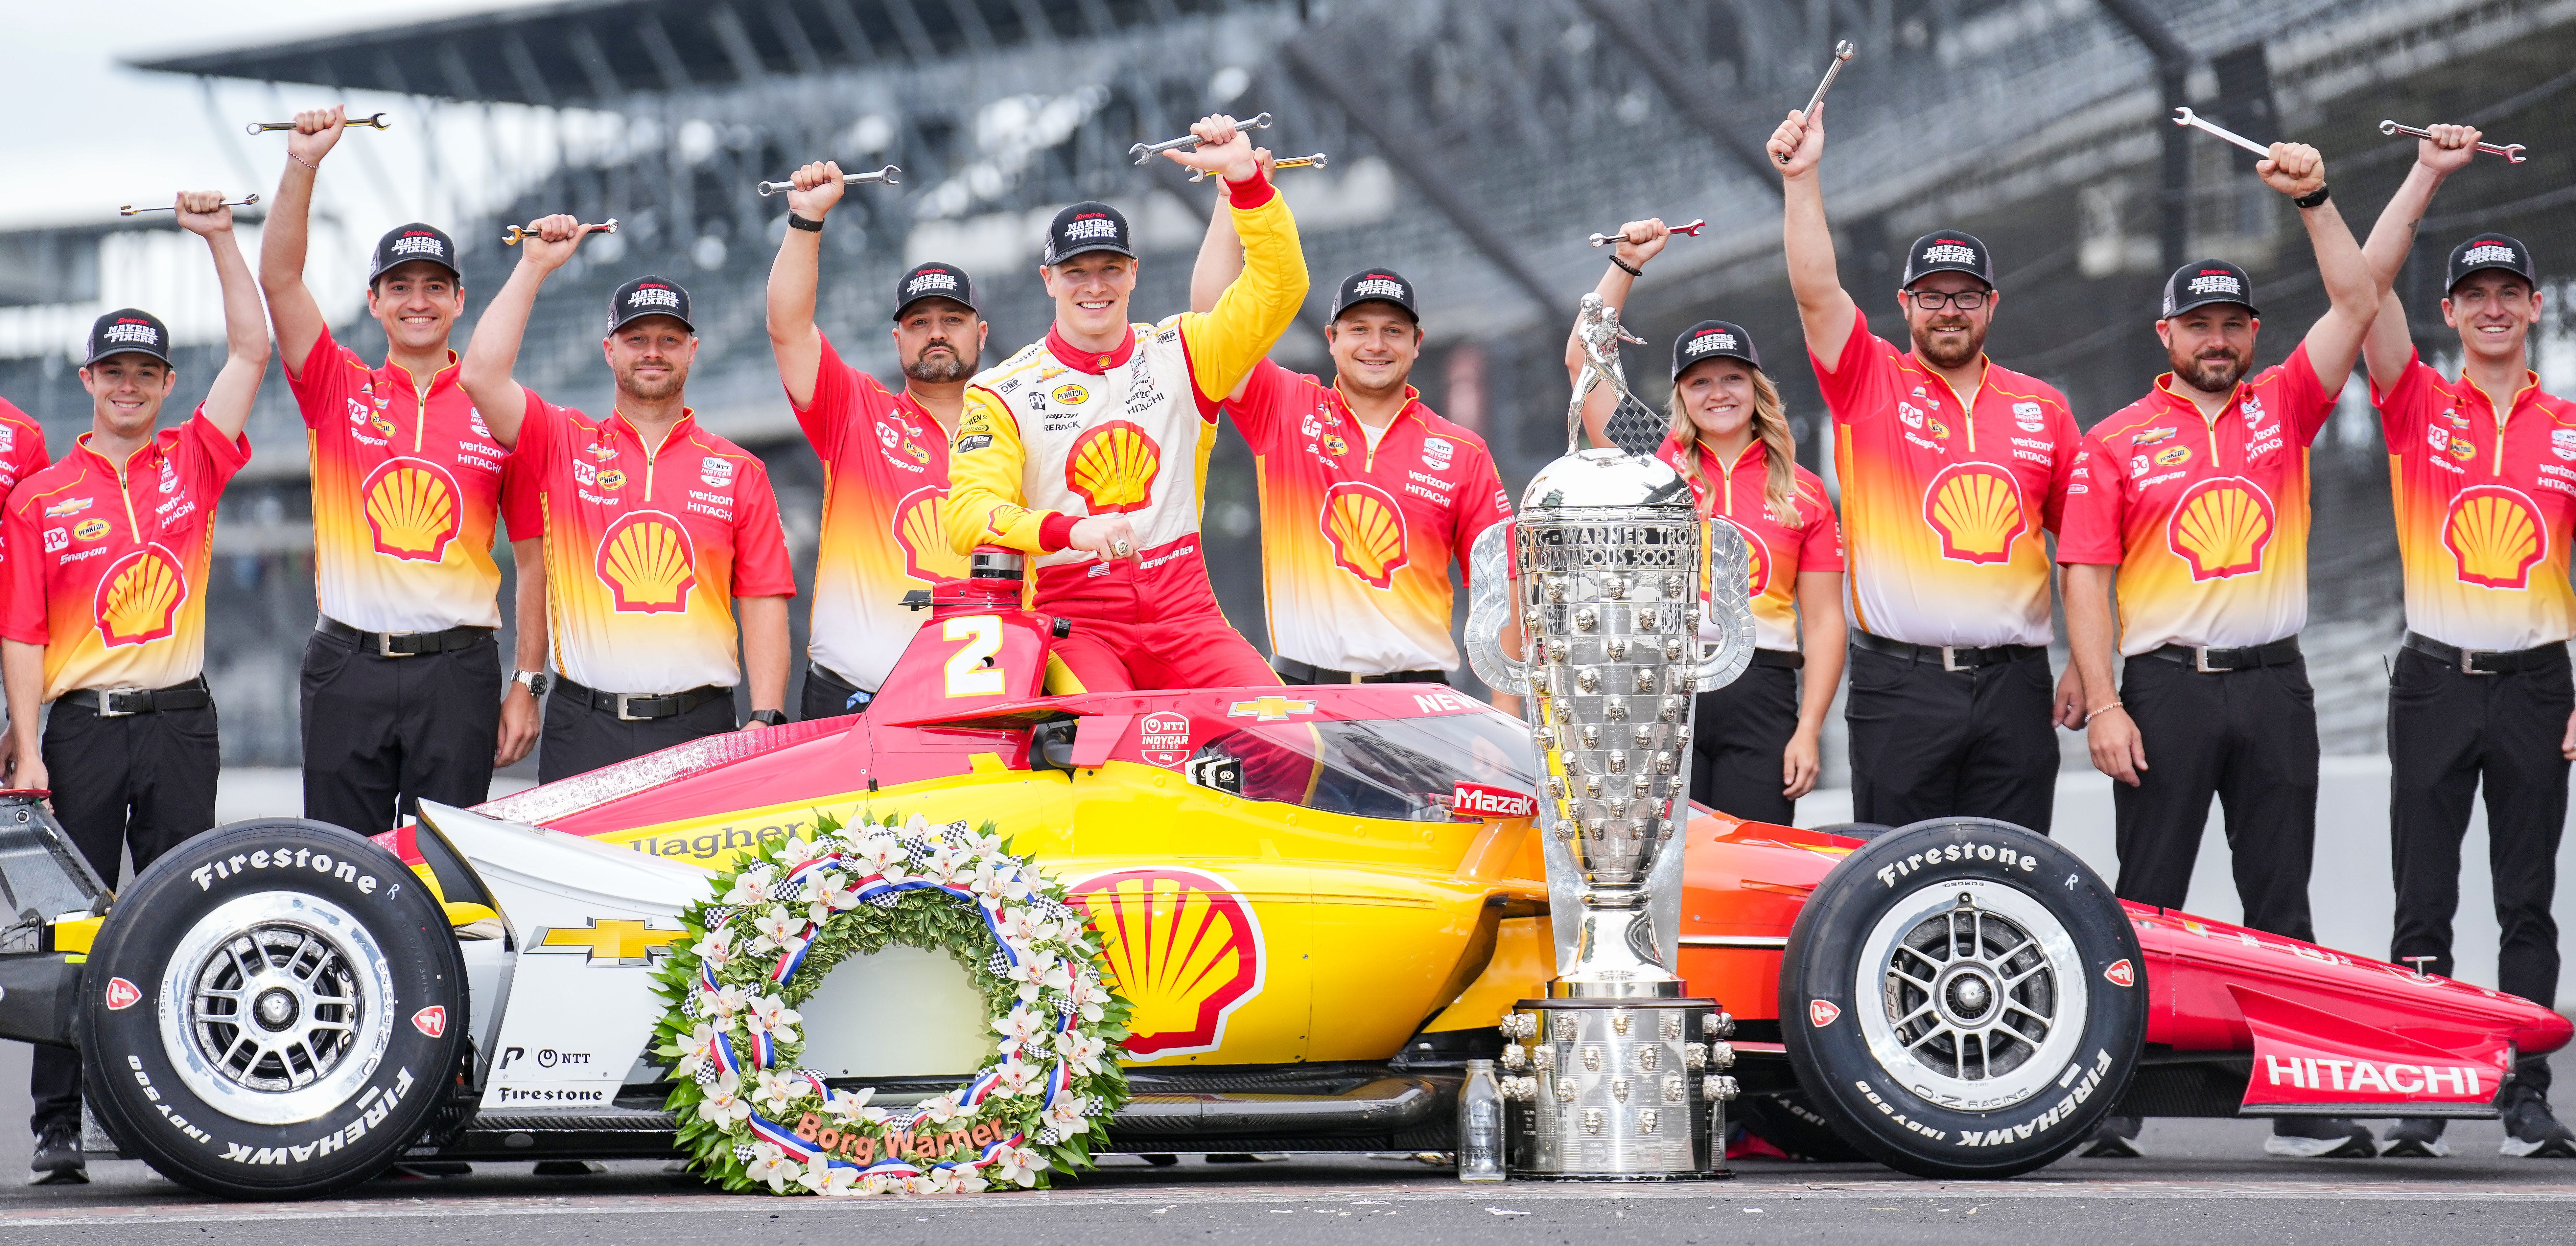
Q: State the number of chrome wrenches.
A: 10